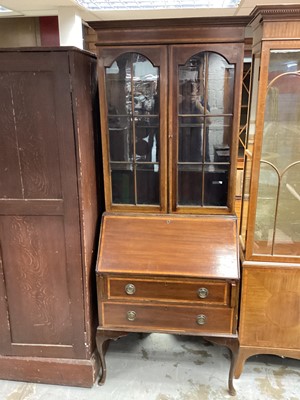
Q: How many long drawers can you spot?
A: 2